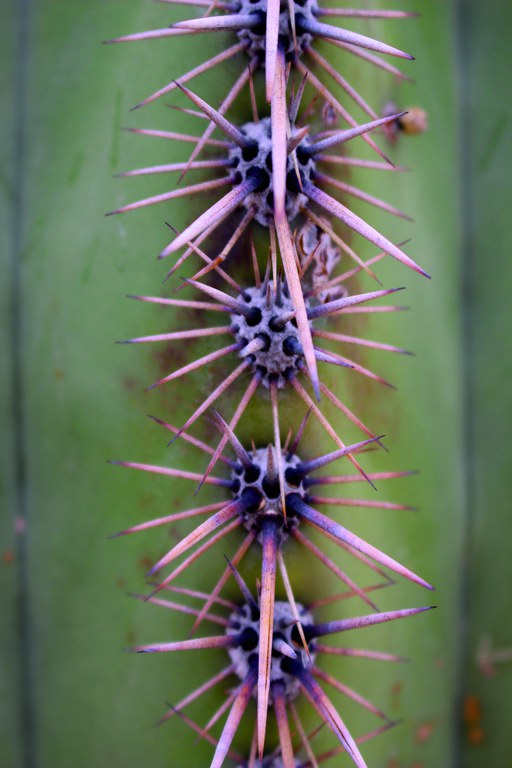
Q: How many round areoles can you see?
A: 5